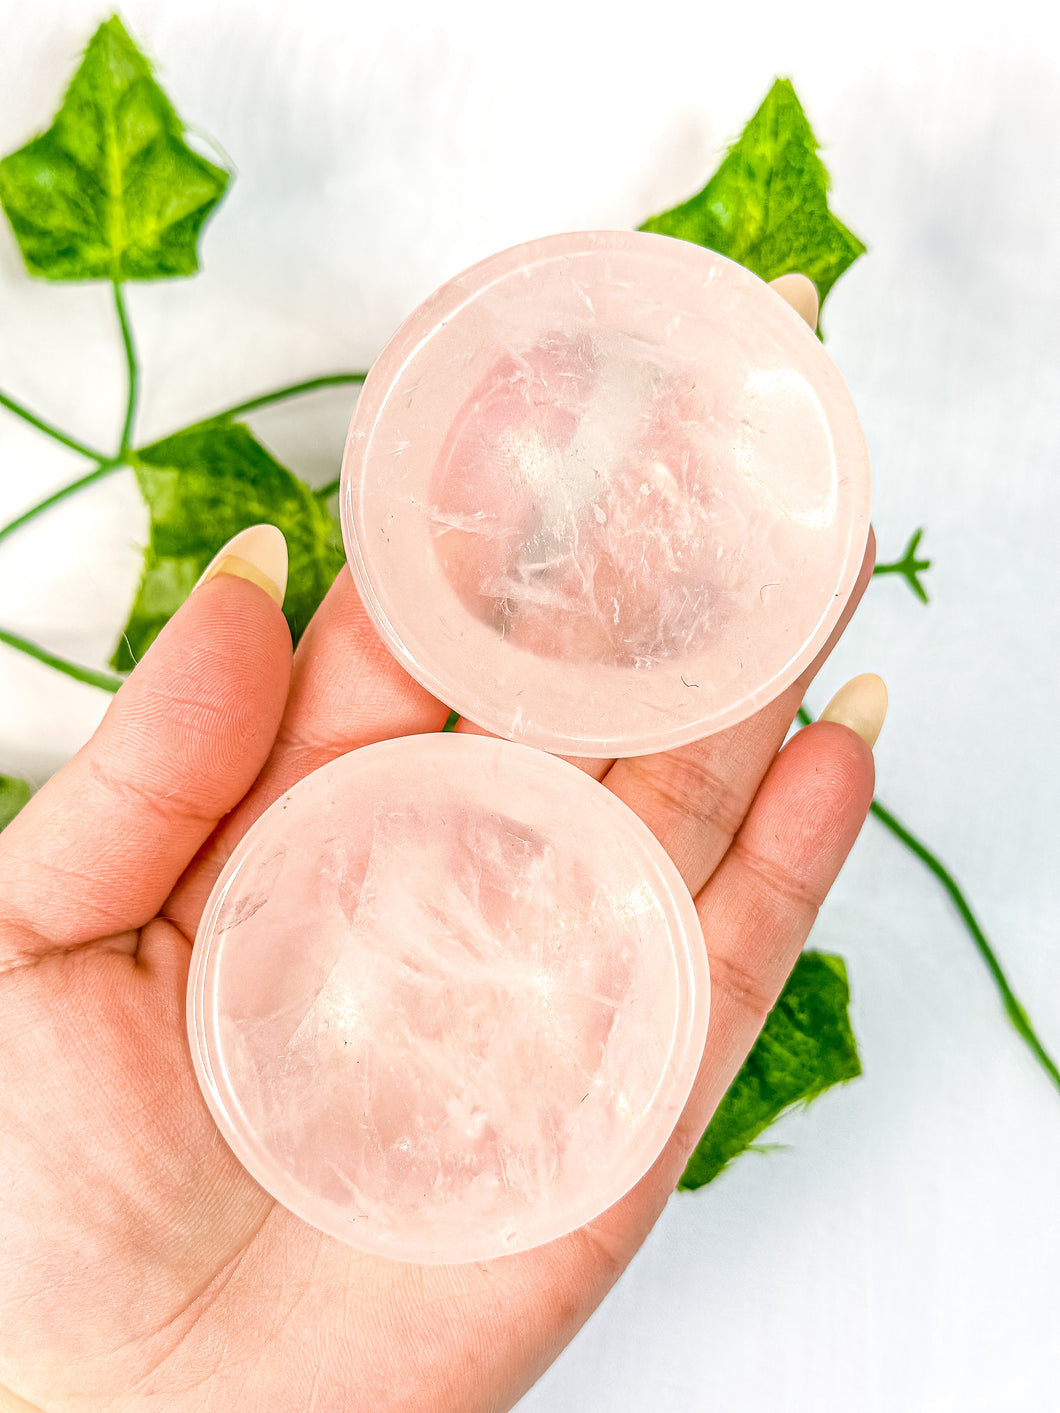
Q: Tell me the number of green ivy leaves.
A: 5